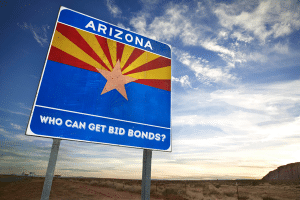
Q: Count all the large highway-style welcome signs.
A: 1